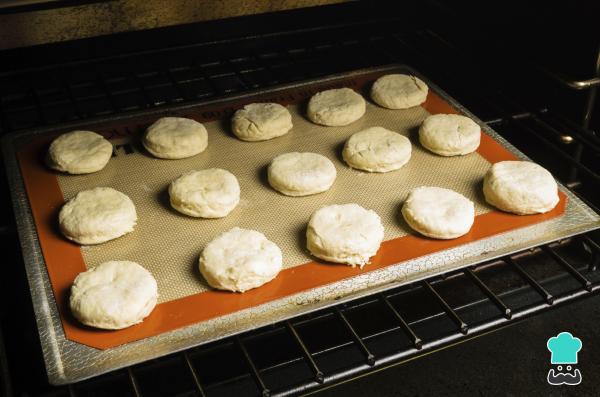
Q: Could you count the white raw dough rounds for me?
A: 15